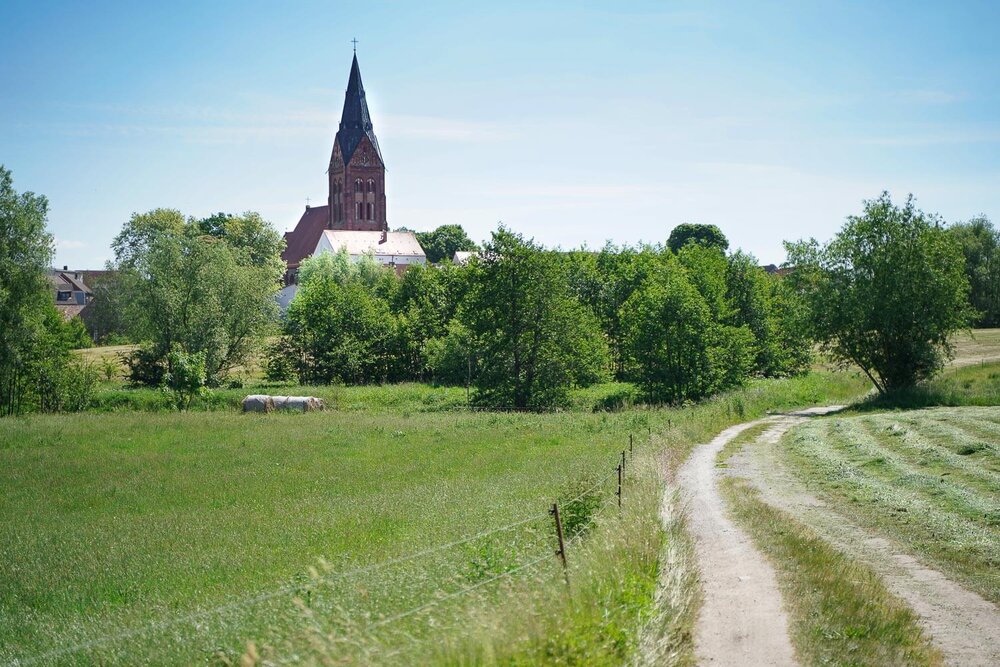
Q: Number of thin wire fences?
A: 1